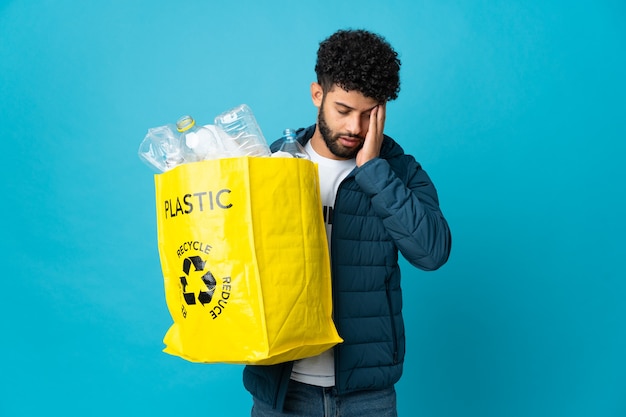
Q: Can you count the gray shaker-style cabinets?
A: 0